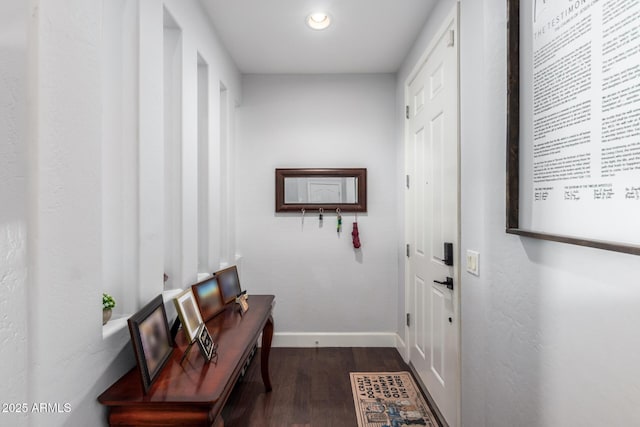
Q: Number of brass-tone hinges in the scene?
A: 0